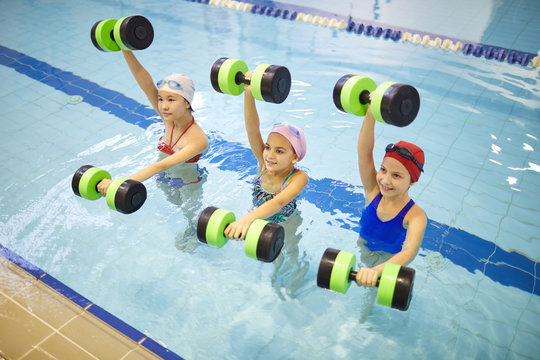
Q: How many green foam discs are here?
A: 12